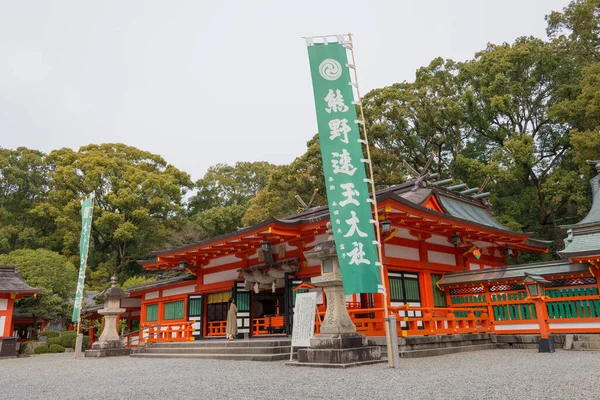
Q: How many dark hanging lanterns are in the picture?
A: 5